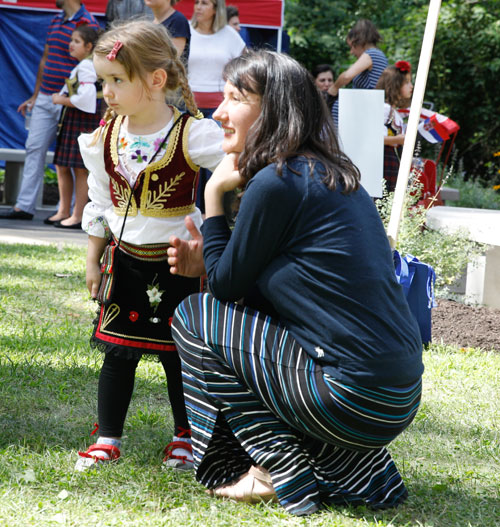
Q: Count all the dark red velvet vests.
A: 1